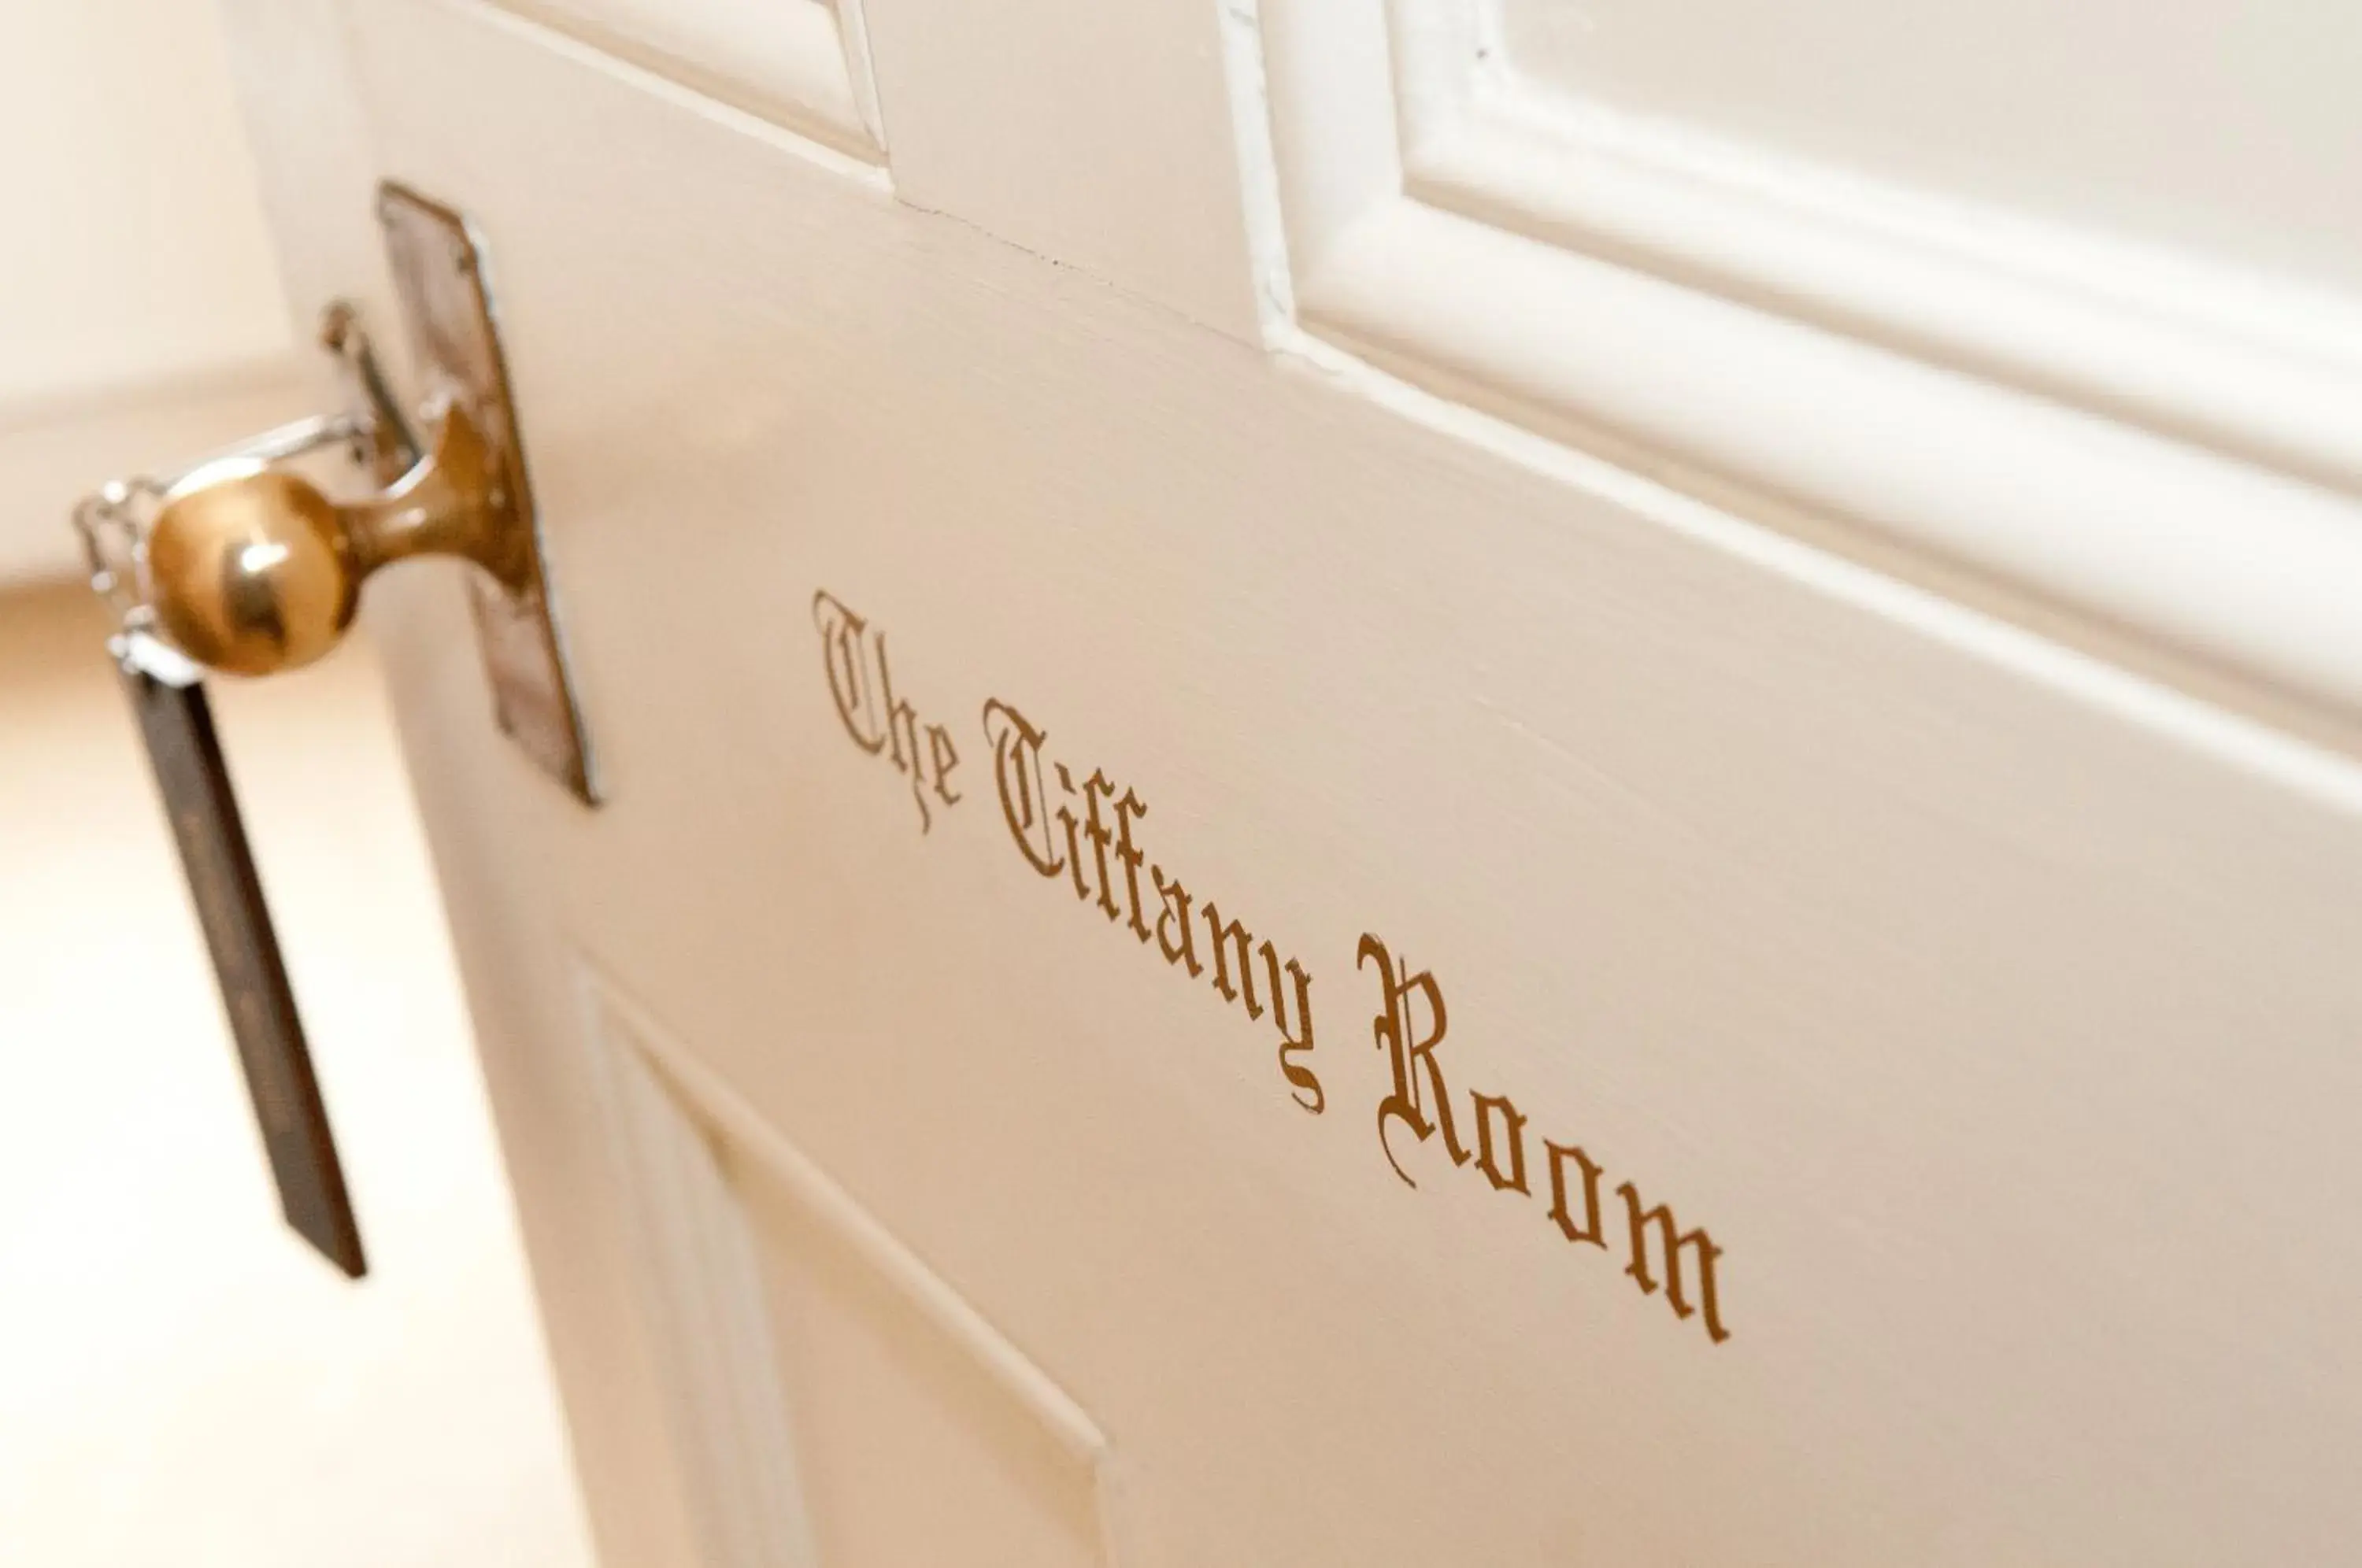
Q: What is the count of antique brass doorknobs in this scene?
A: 1